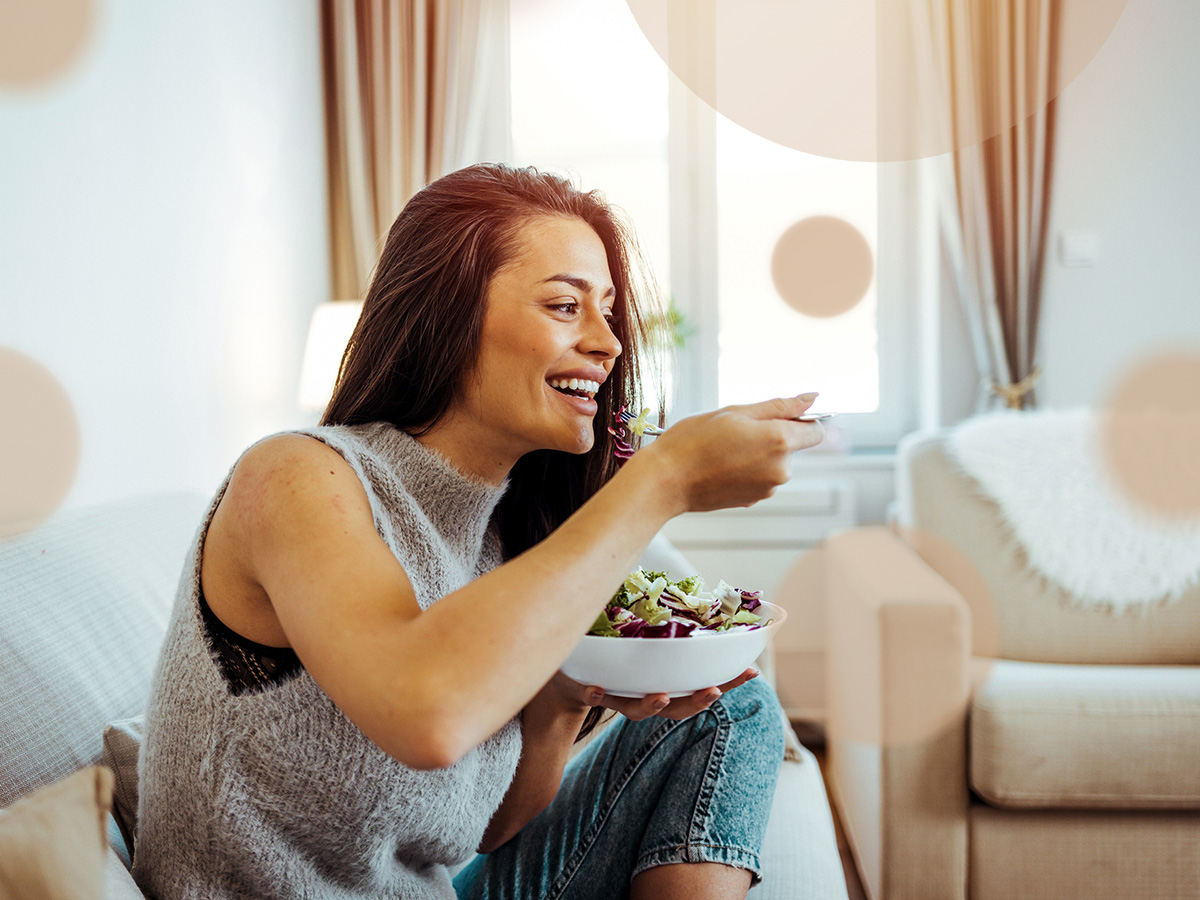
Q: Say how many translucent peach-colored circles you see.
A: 6